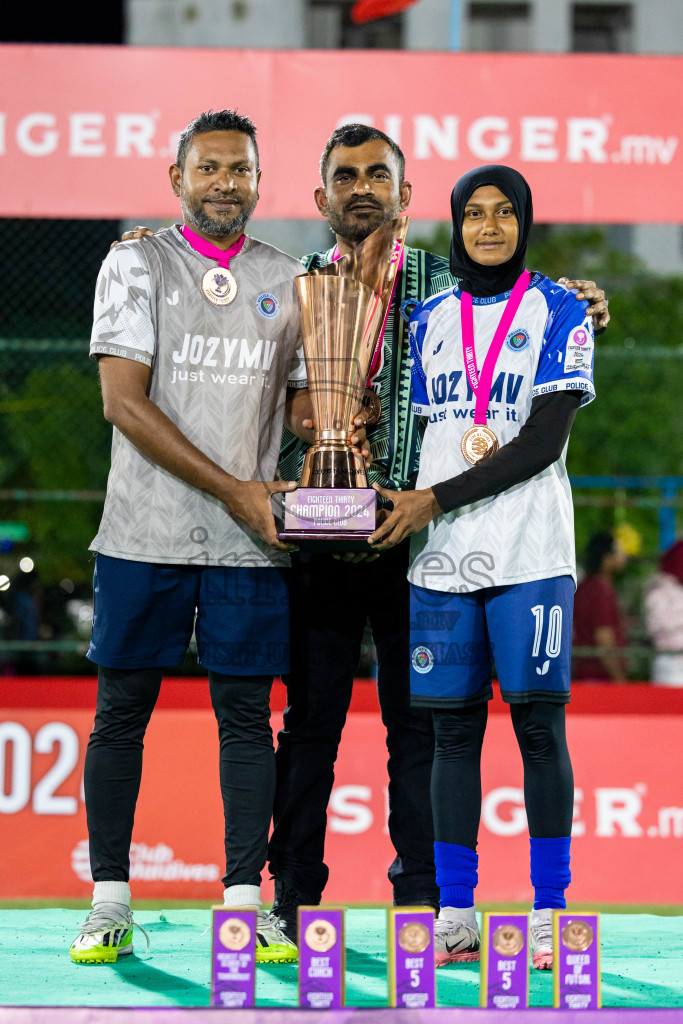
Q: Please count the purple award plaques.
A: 5